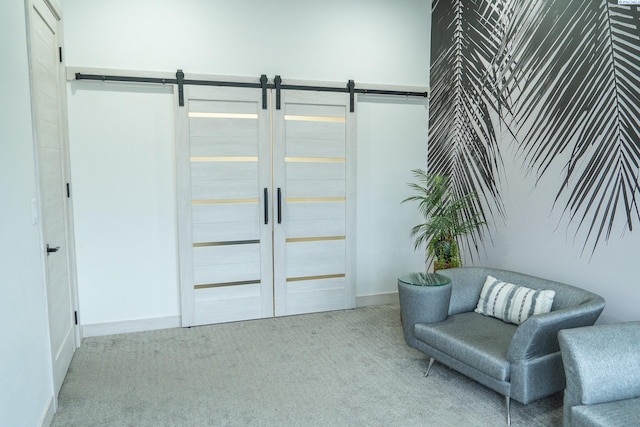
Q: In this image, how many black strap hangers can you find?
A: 4